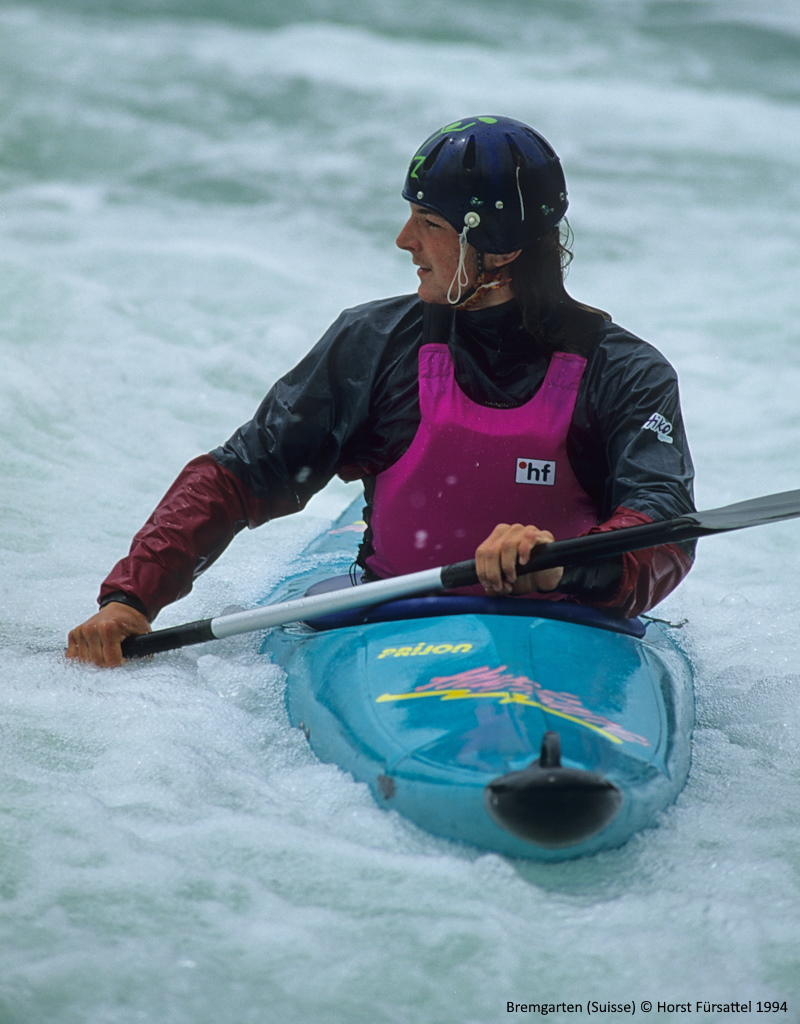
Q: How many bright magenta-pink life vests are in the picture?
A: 1